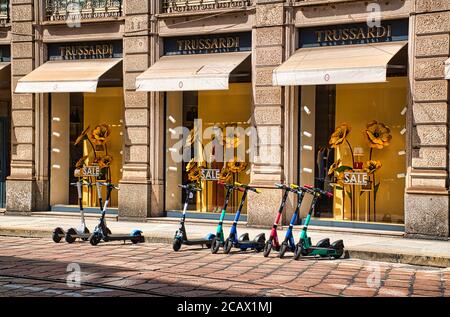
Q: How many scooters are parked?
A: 9